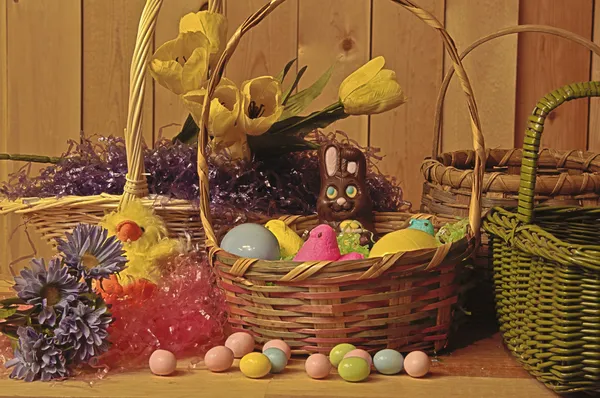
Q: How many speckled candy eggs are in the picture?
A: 12